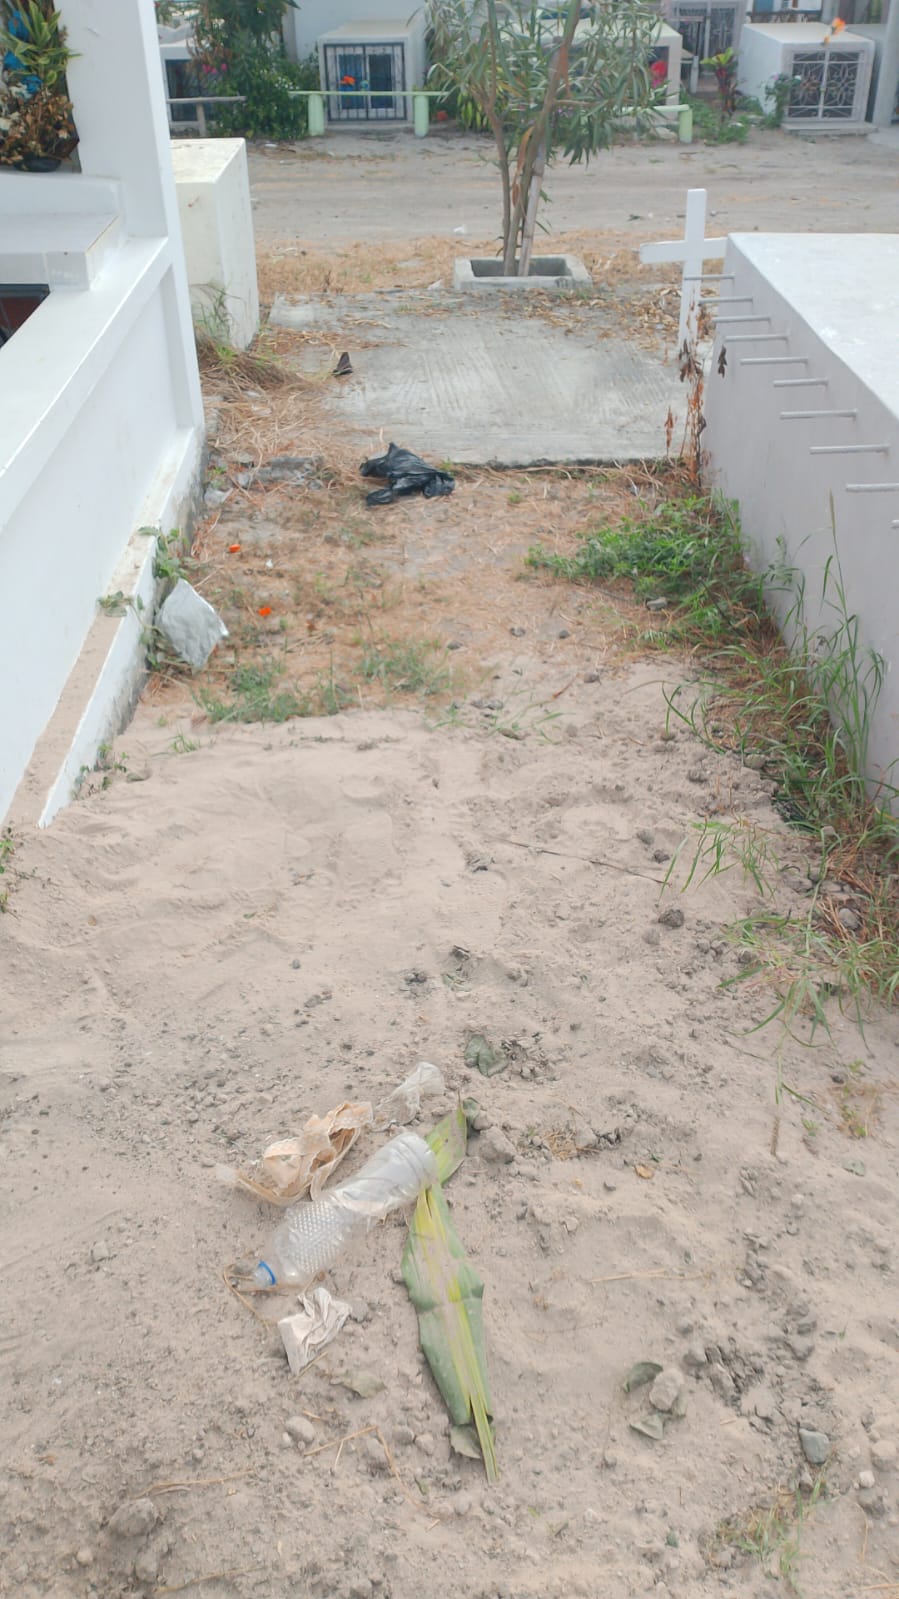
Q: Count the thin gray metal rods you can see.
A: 10